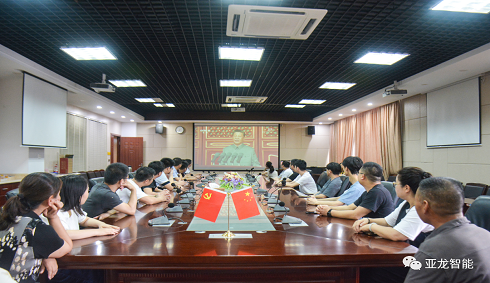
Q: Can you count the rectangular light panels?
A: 12